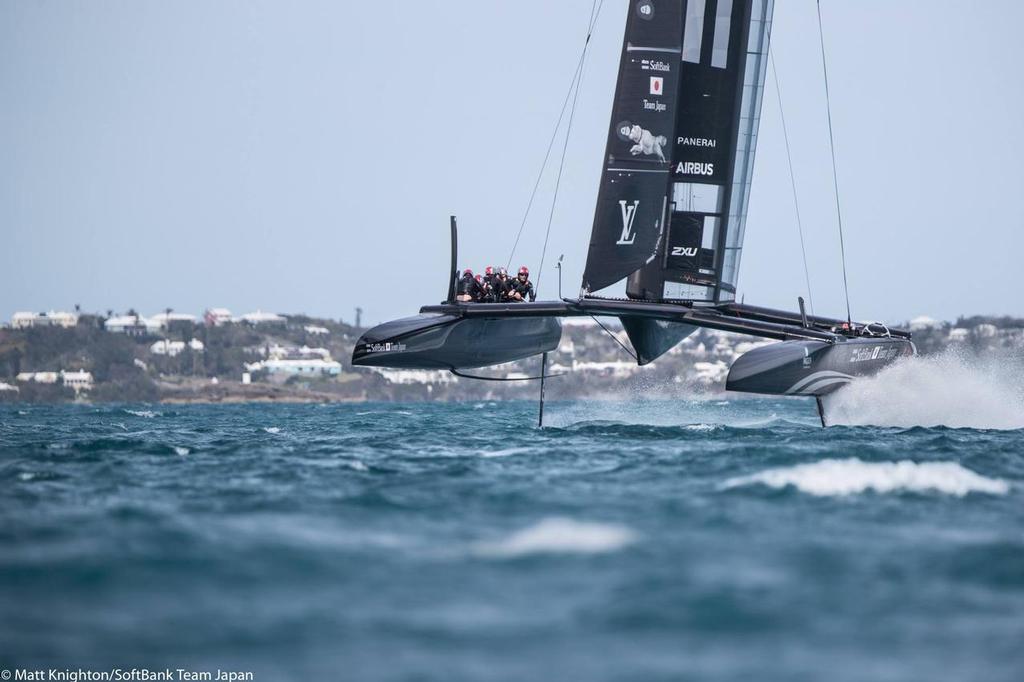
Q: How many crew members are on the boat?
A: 5